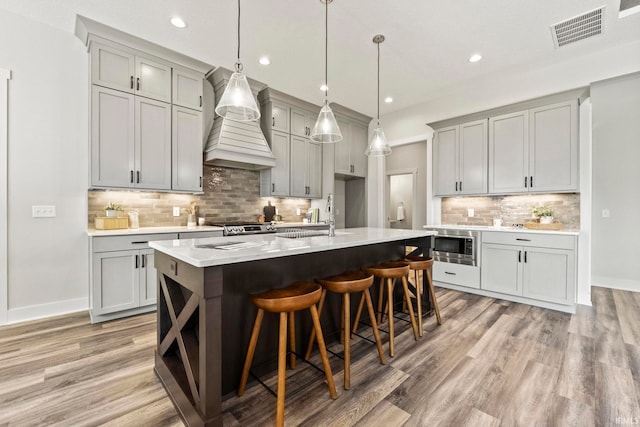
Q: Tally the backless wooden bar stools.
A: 4